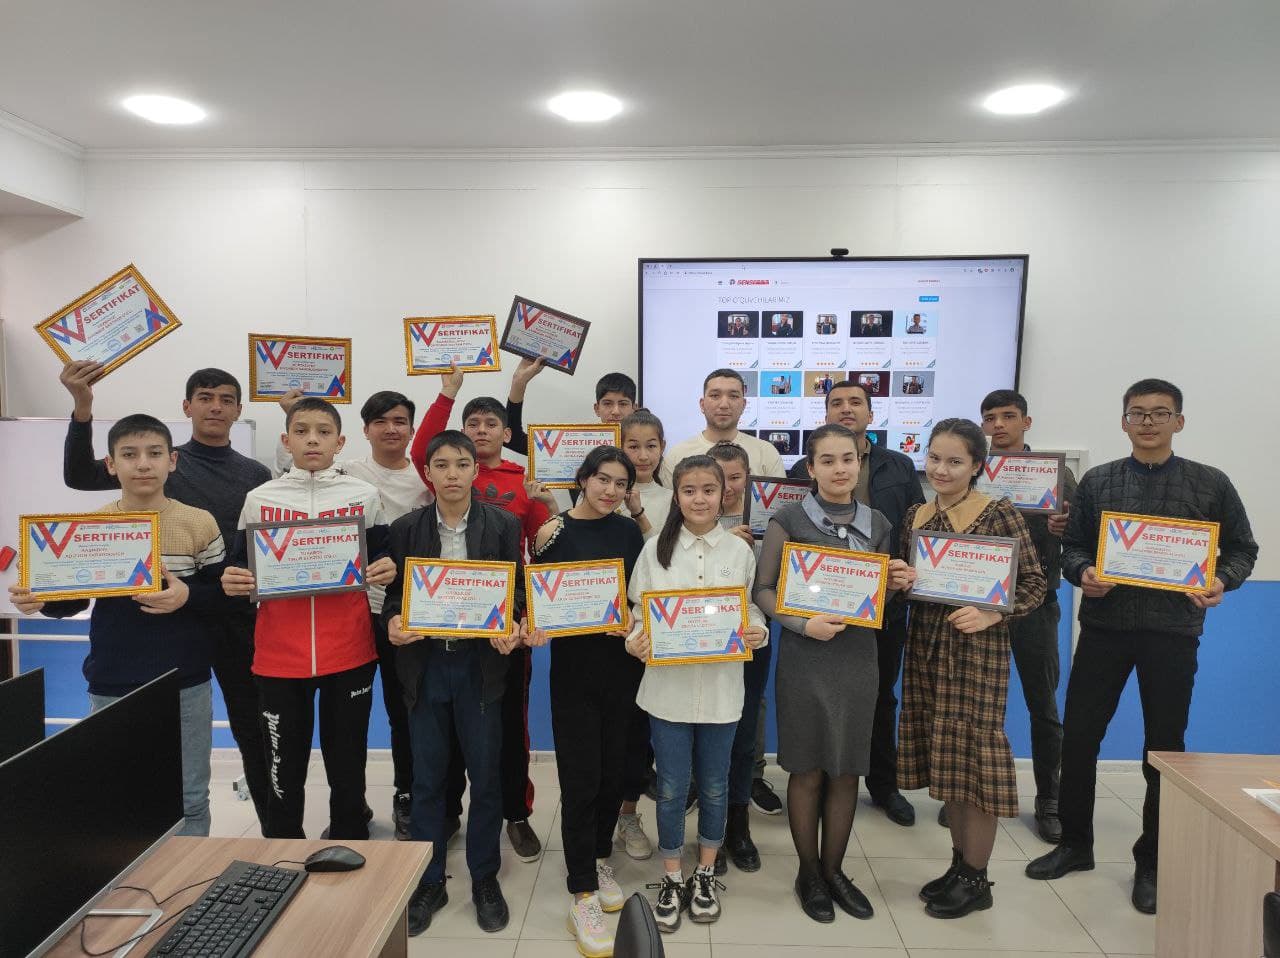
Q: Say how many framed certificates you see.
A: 15